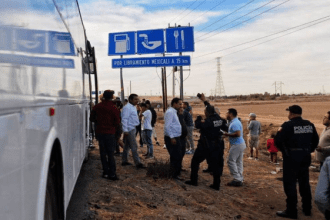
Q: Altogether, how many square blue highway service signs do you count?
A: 3